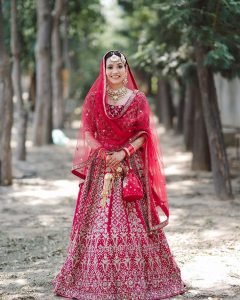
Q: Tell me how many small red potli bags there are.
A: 1